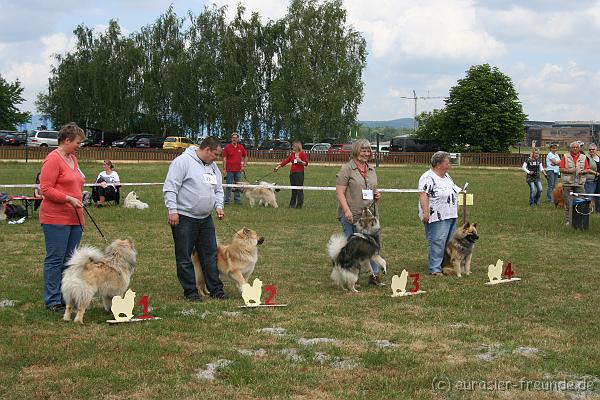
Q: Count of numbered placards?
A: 4